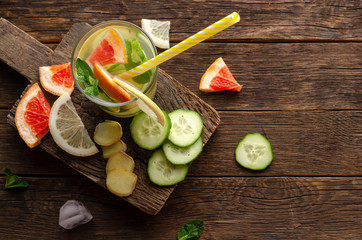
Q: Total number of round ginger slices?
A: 4